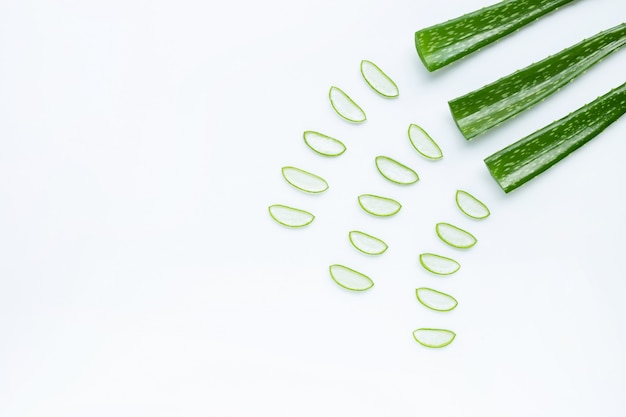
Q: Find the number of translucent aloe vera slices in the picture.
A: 15